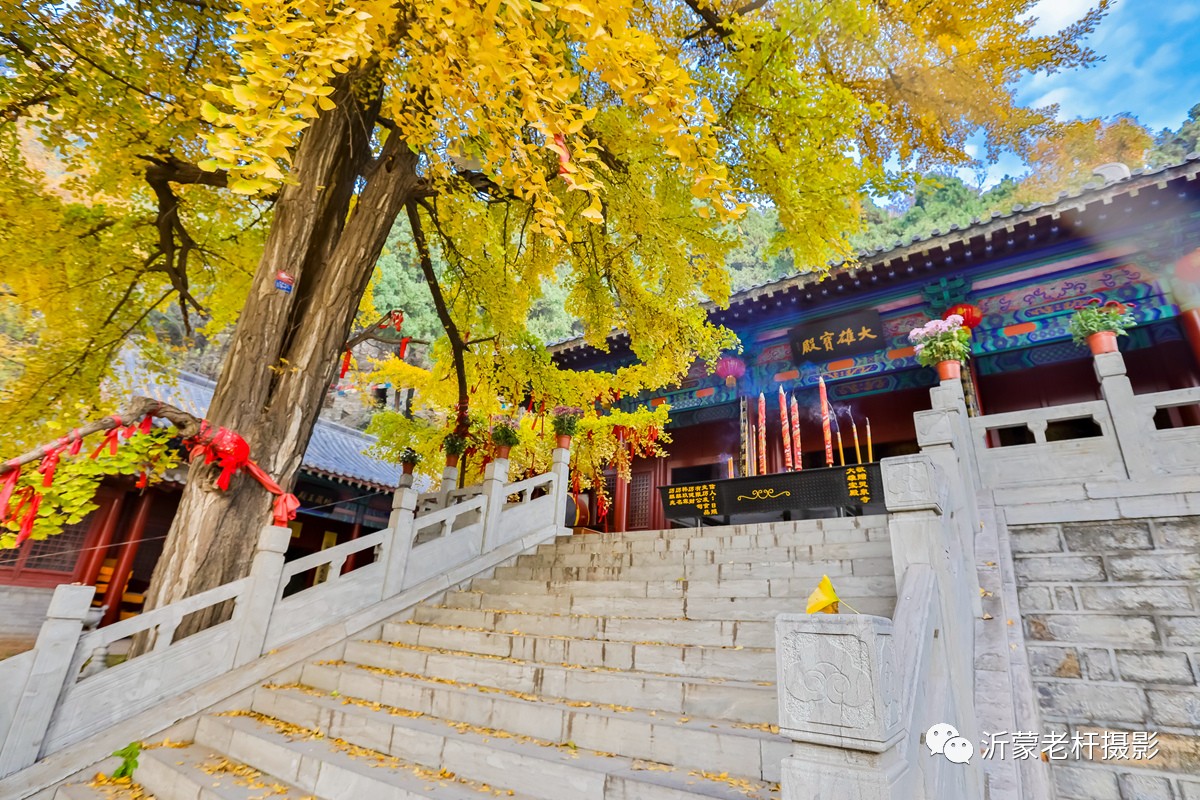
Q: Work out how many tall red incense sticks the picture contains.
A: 4